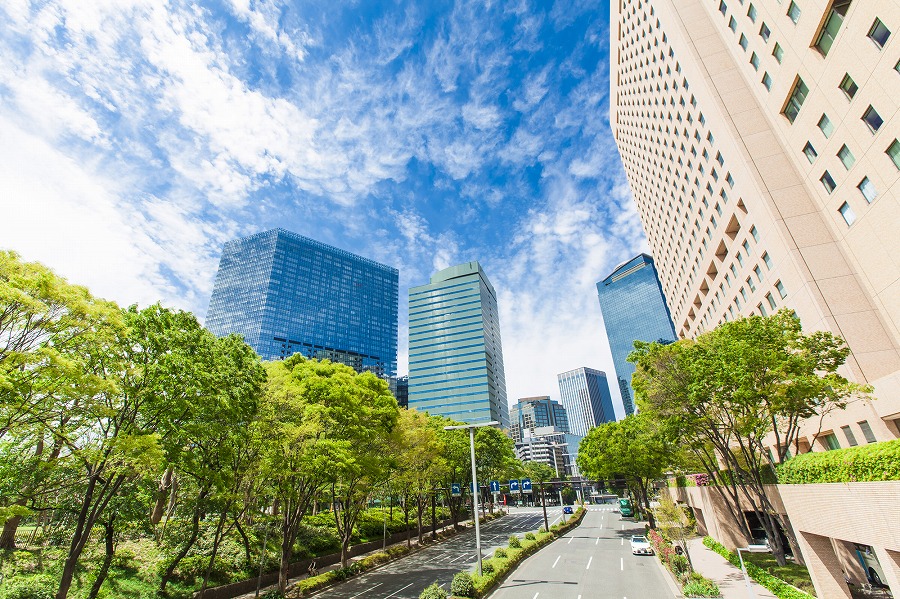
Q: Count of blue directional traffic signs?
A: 5